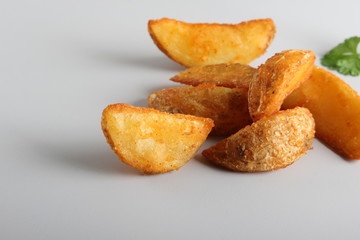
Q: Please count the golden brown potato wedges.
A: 7